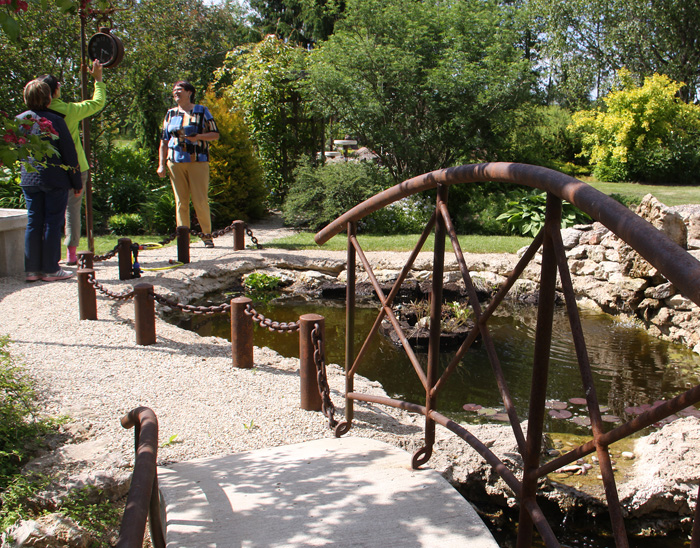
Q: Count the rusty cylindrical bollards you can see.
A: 8